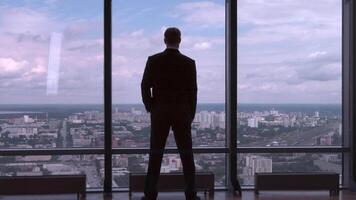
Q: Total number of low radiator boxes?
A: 3